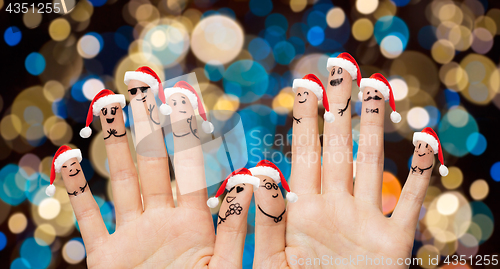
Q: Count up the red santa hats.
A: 10